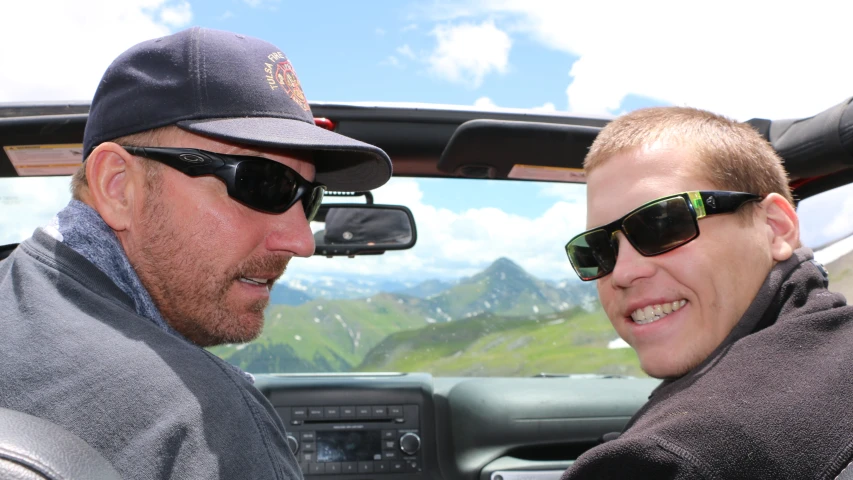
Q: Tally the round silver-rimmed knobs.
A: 2